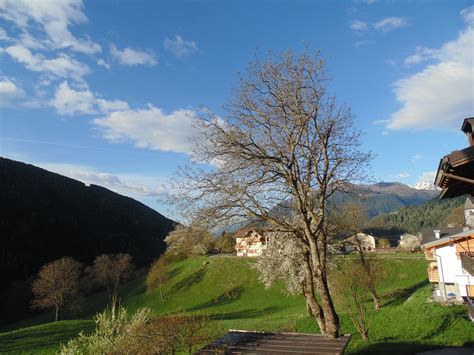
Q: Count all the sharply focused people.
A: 0